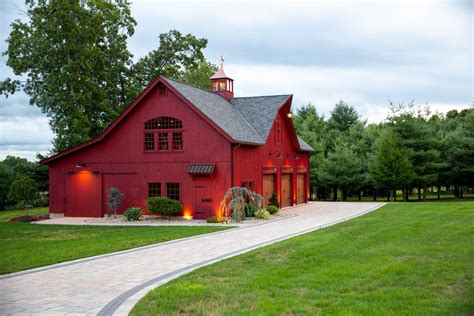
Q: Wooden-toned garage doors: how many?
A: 3